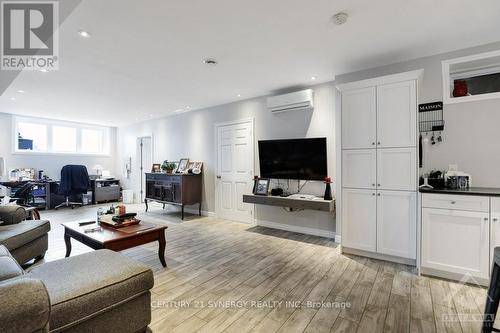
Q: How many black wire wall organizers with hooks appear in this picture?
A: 1